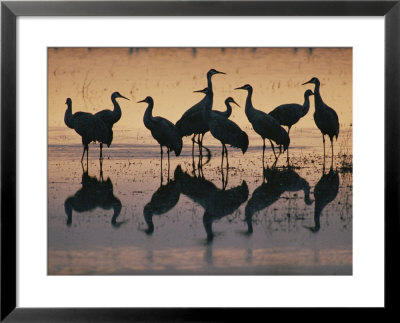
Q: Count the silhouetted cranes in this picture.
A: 9